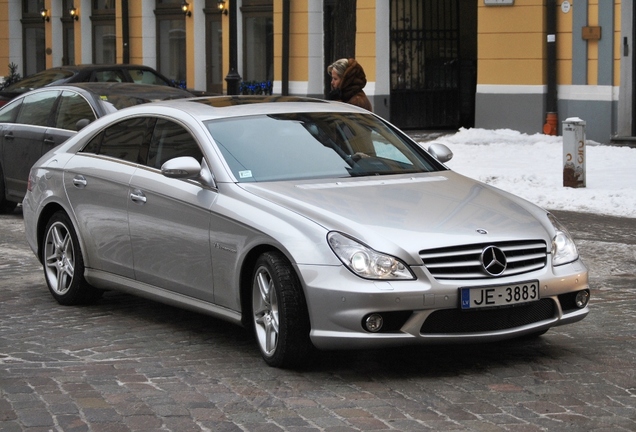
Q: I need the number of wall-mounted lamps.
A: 4